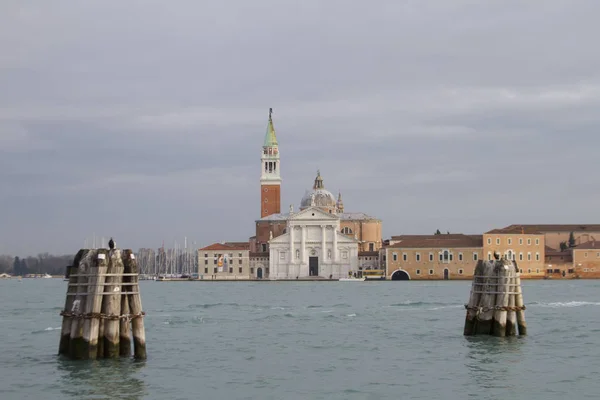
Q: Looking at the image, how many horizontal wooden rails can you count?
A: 6